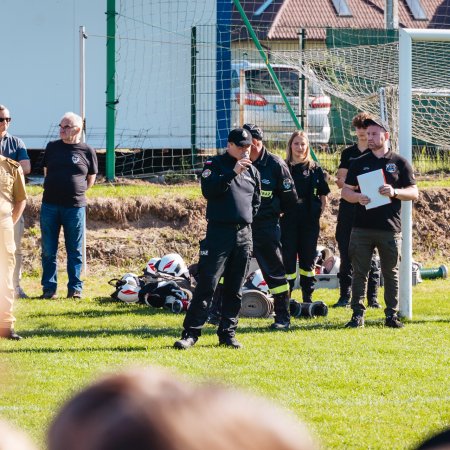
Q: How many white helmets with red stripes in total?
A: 4